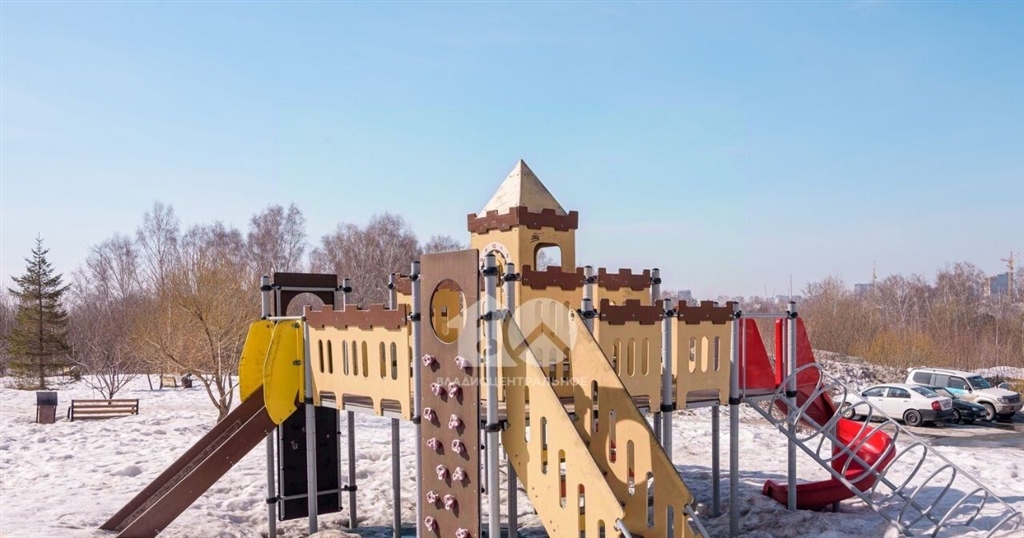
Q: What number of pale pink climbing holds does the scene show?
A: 14